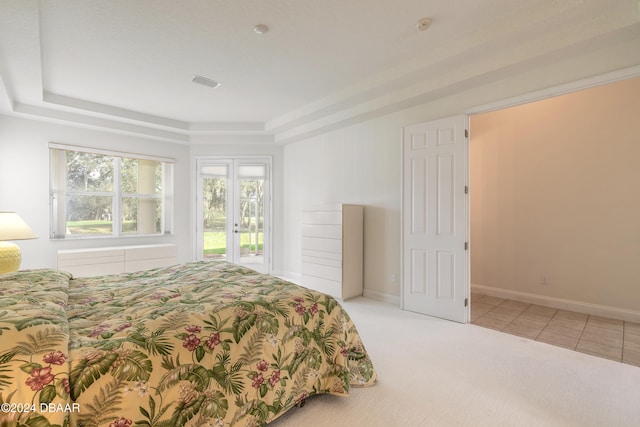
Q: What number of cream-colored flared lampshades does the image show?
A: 1